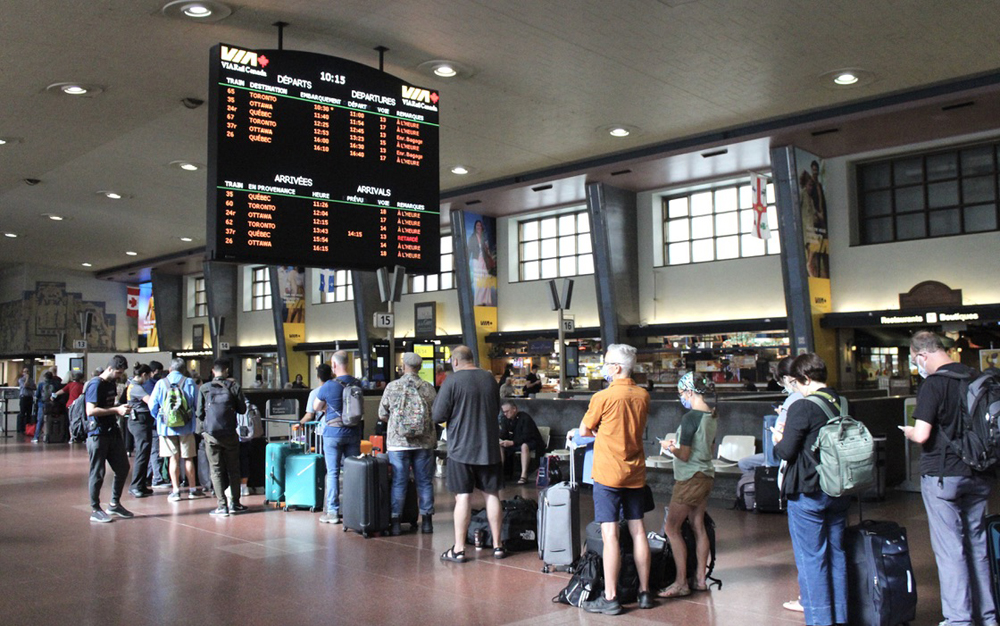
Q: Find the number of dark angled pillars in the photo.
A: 7